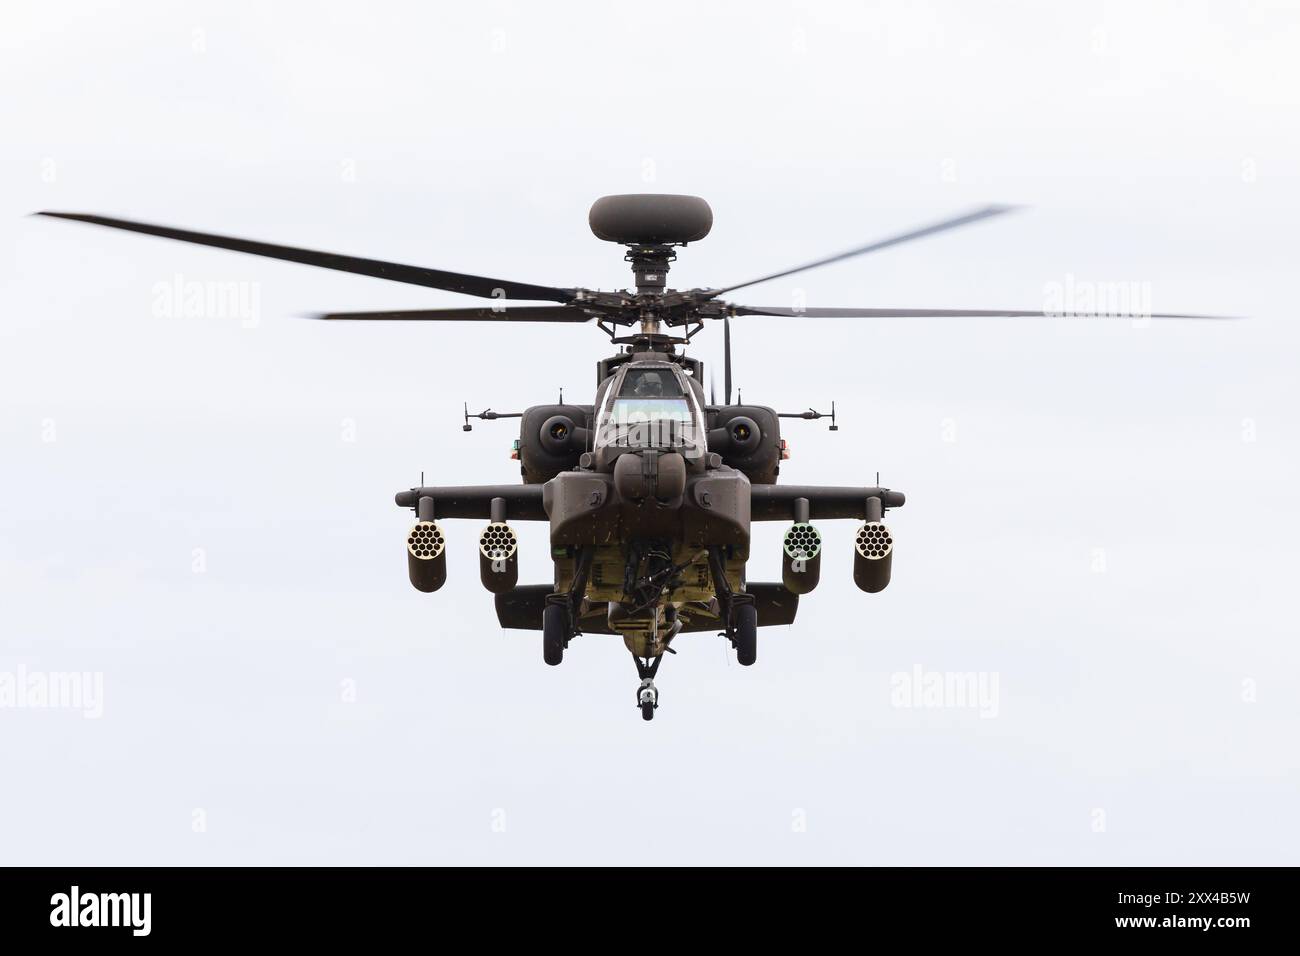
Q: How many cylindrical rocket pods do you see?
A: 4